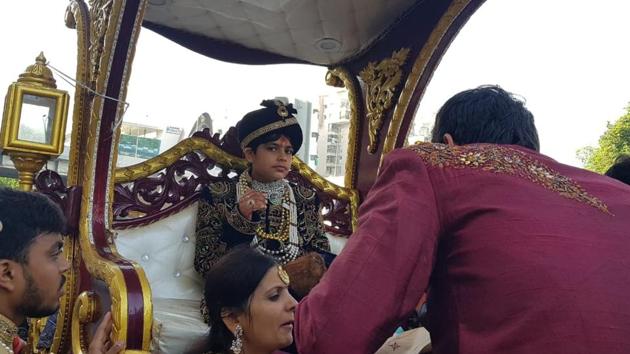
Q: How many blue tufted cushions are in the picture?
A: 0